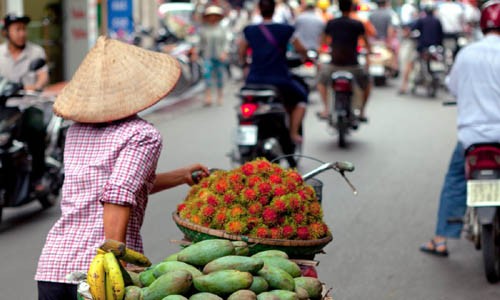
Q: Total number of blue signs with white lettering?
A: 1